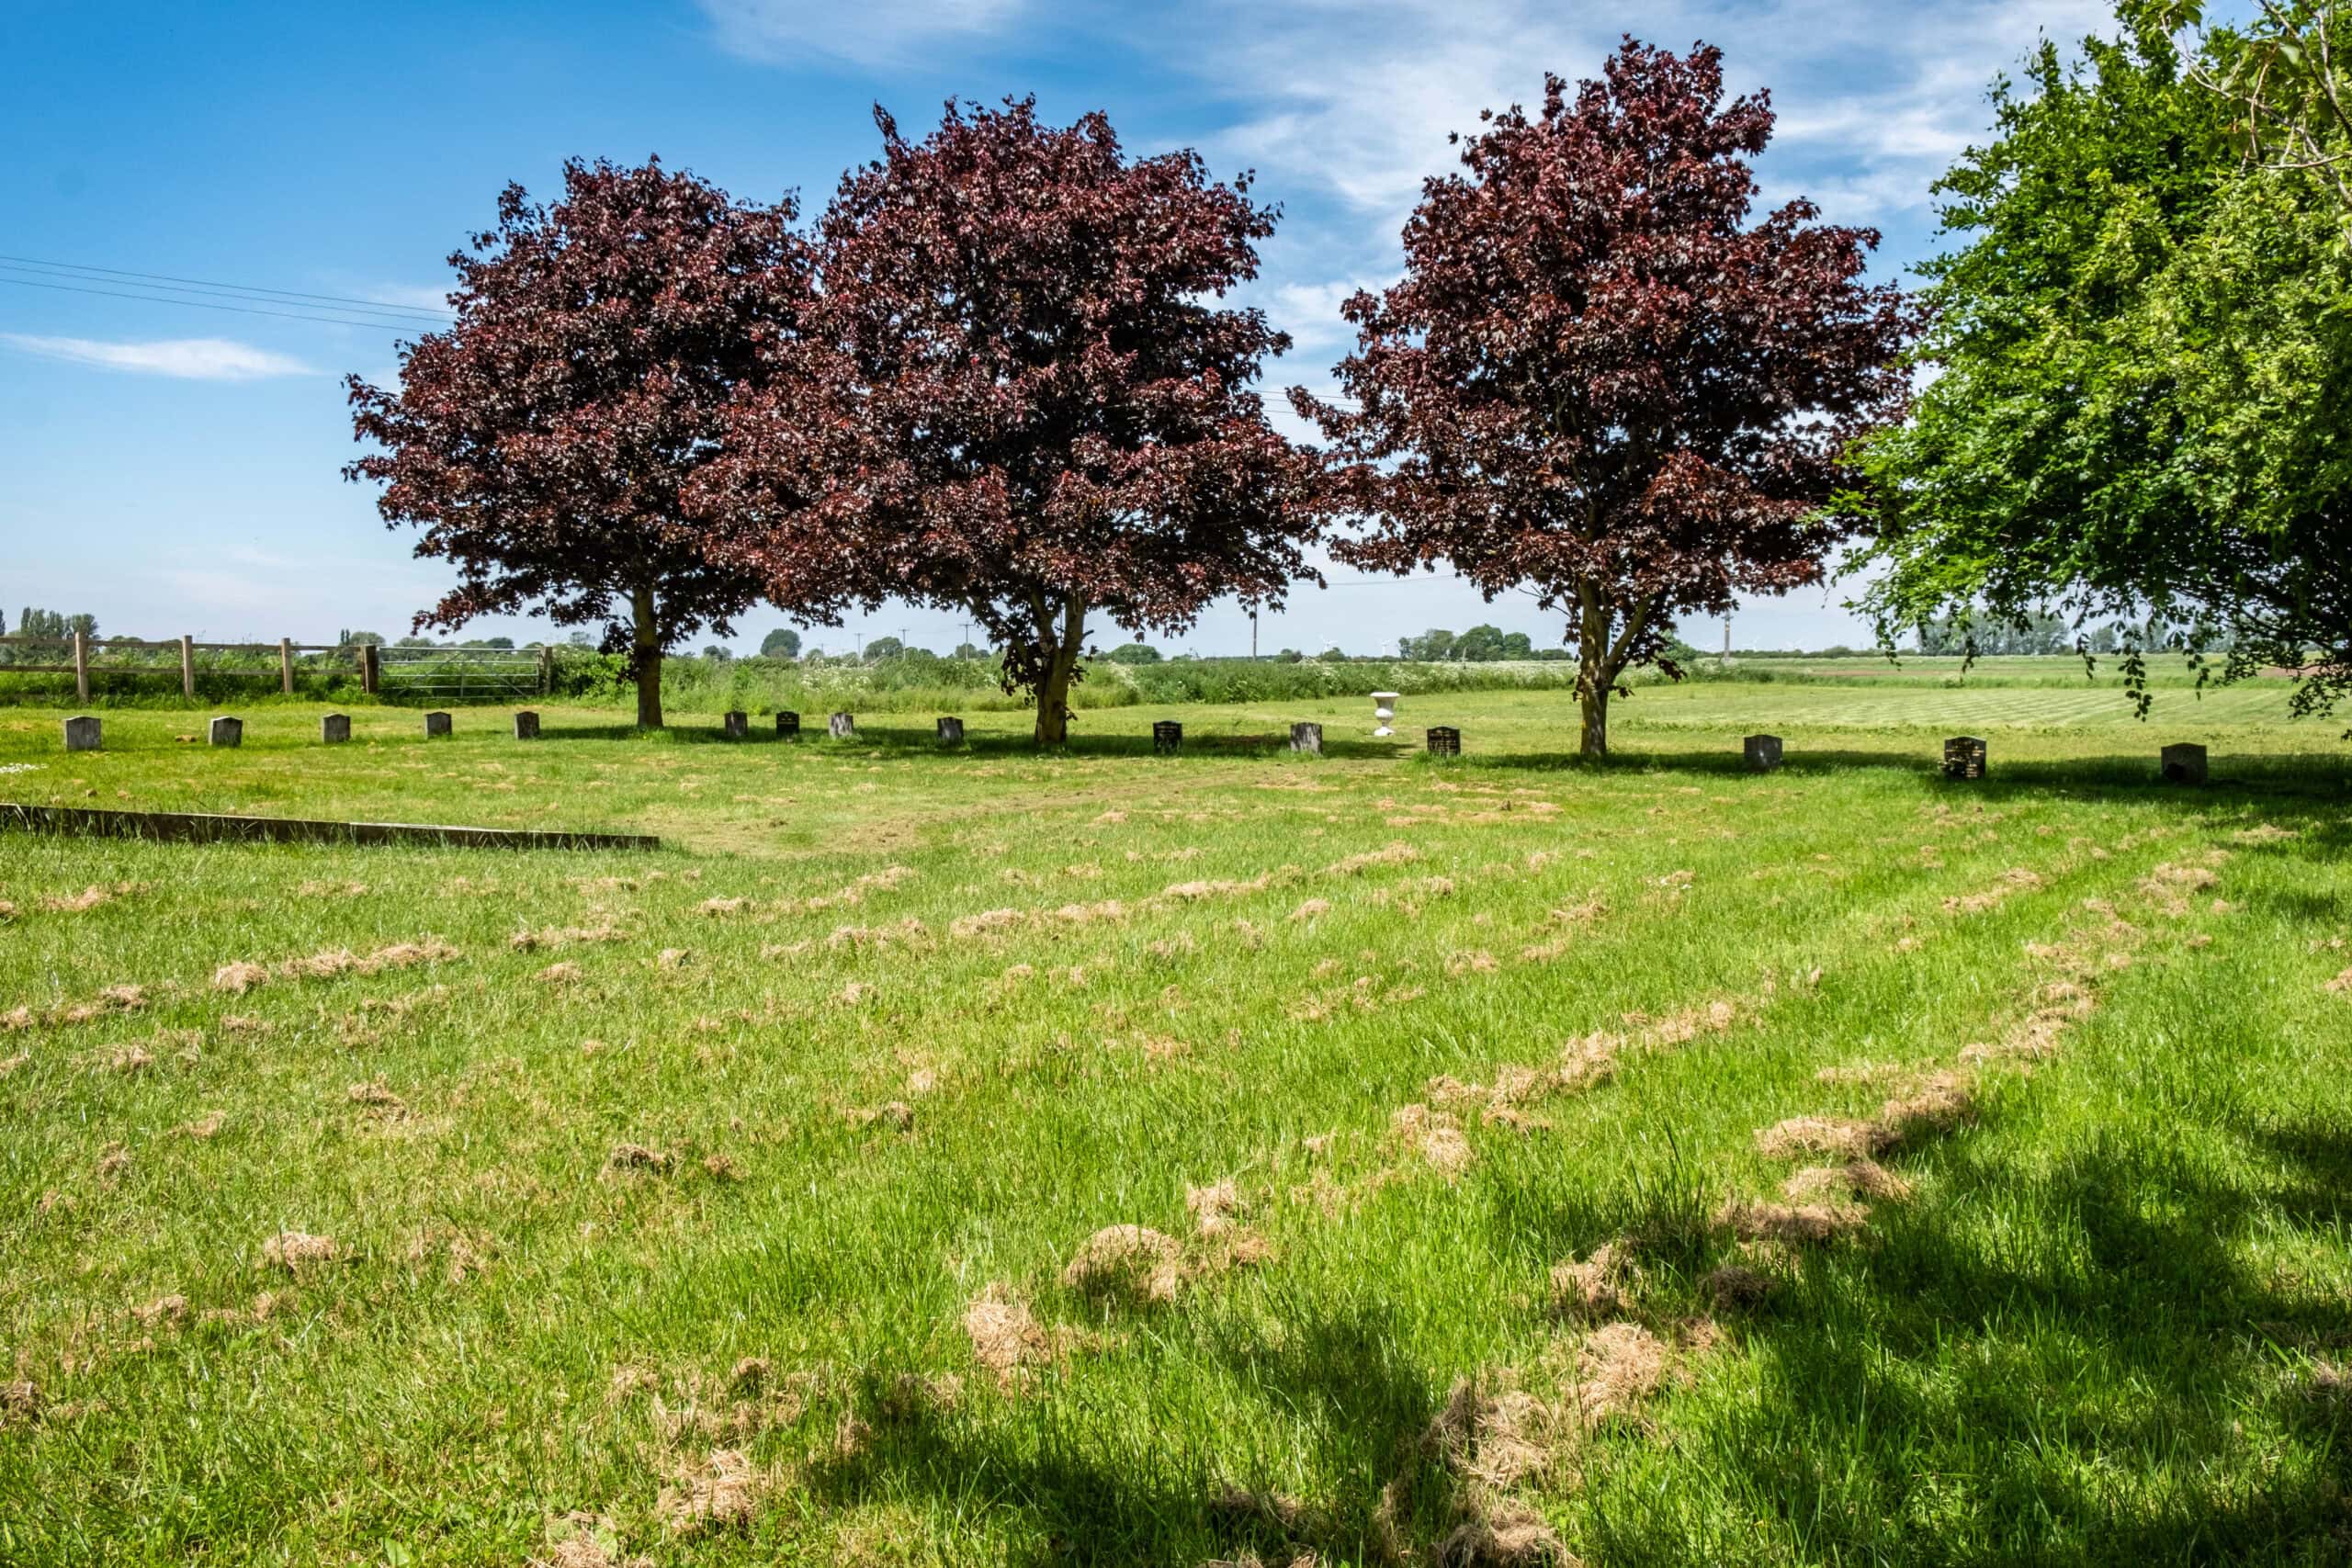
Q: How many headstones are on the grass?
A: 15